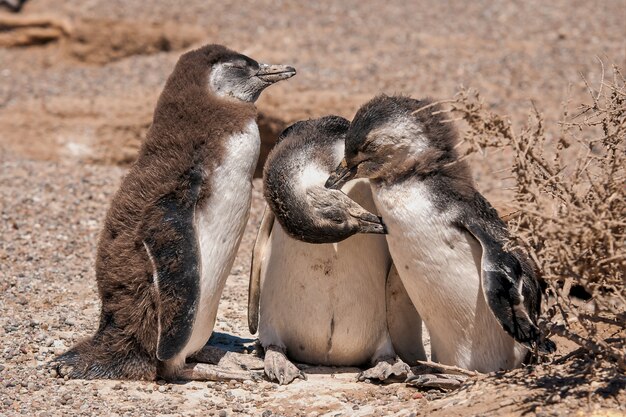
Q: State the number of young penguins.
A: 3